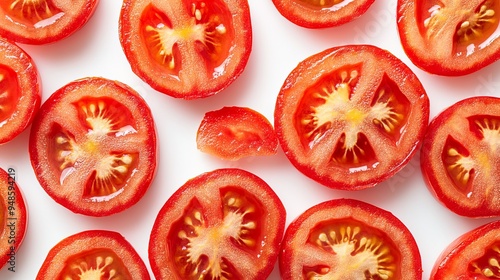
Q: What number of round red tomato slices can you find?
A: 13